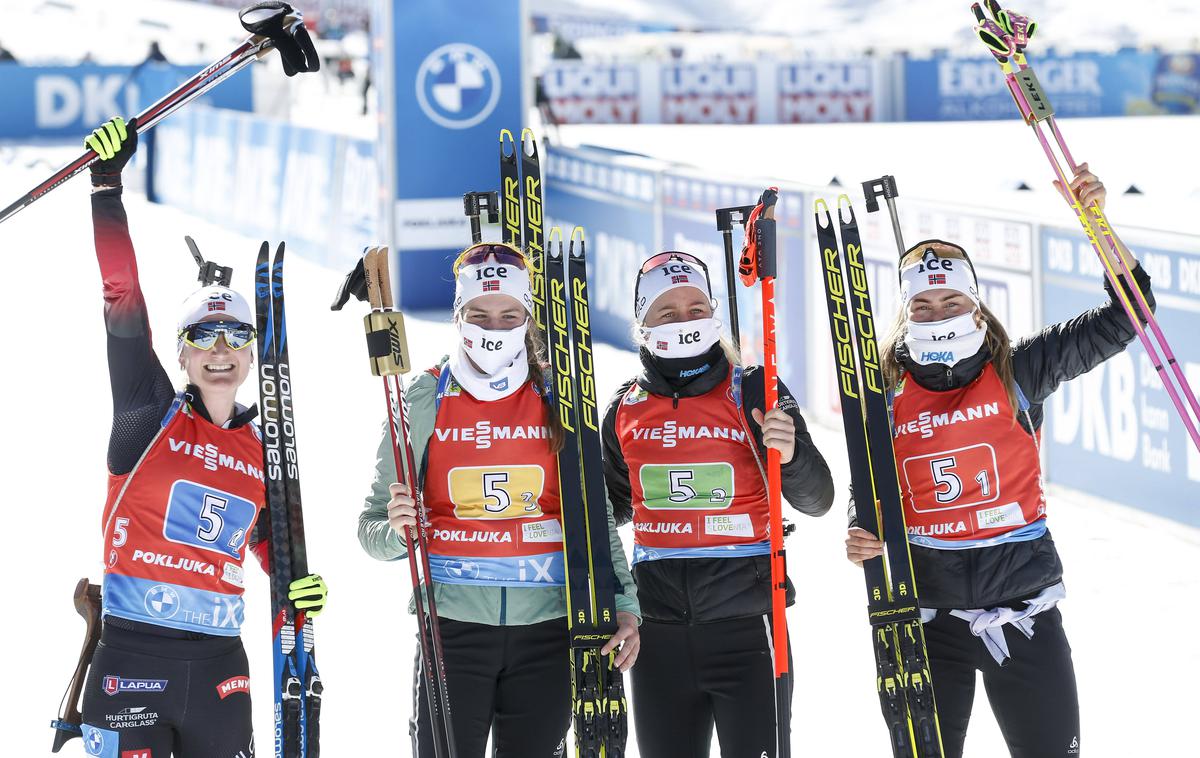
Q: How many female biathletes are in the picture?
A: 4